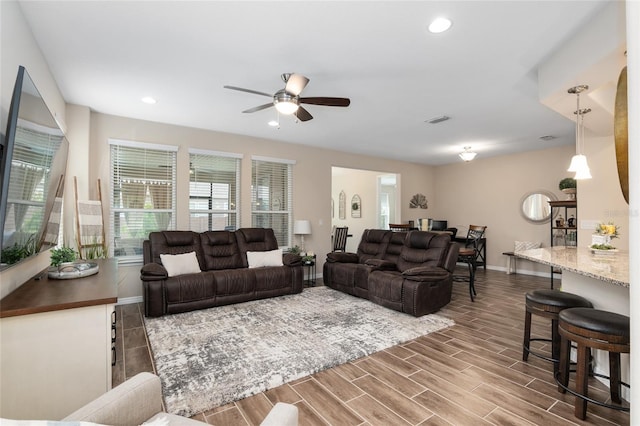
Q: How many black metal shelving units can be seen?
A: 1